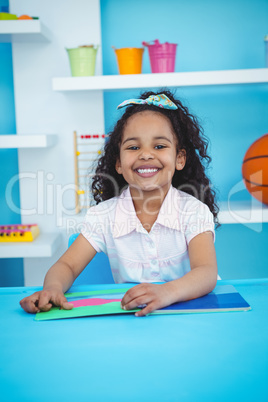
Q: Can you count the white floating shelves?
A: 5